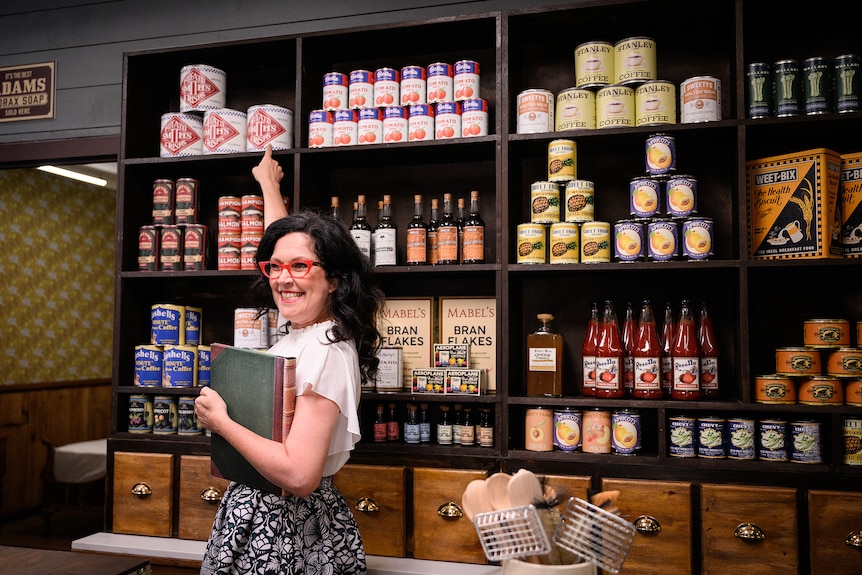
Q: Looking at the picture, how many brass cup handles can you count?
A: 7